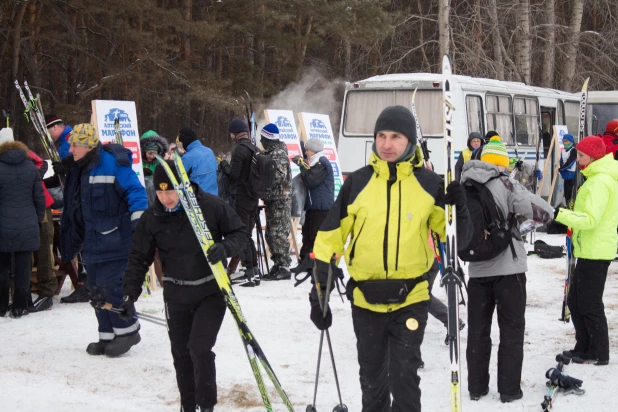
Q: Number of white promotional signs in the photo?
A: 4